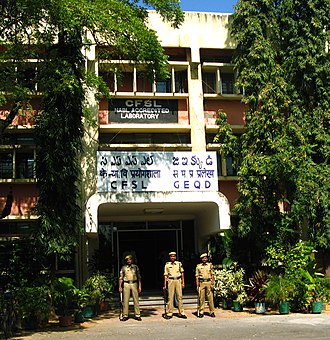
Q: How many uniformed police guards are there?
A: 3